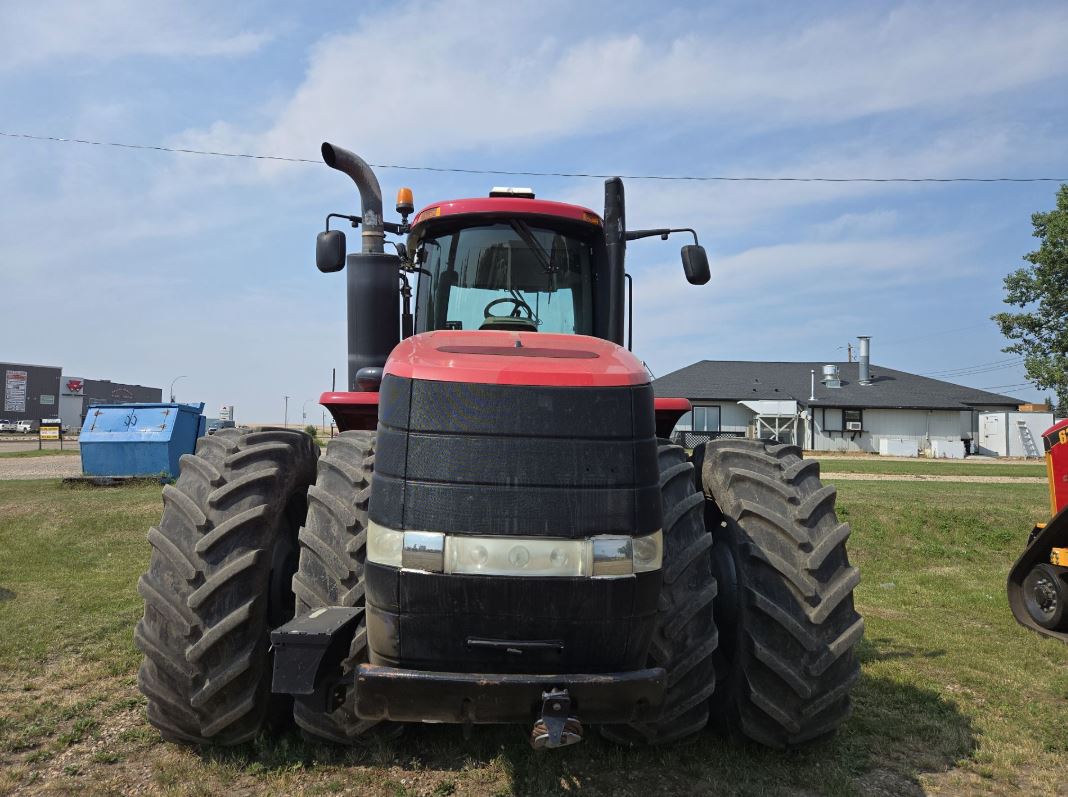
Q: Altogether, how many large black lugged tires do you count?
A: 4